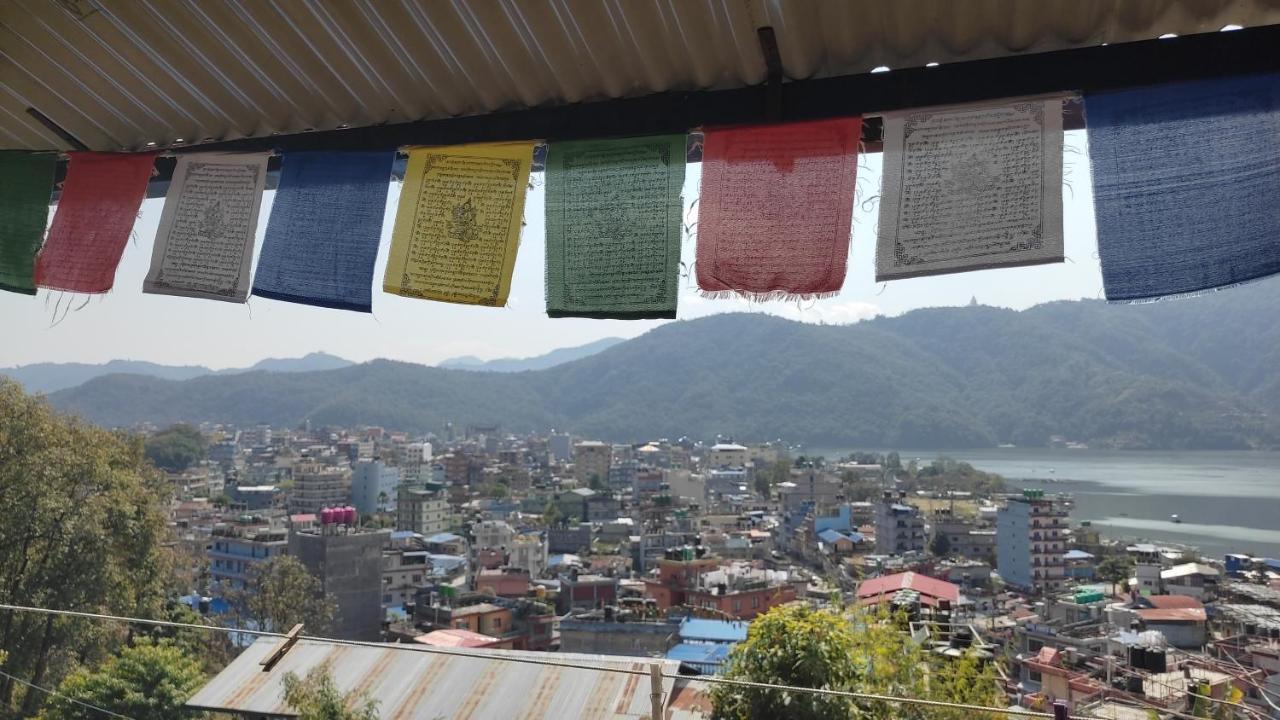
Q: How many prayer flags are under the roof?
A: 9